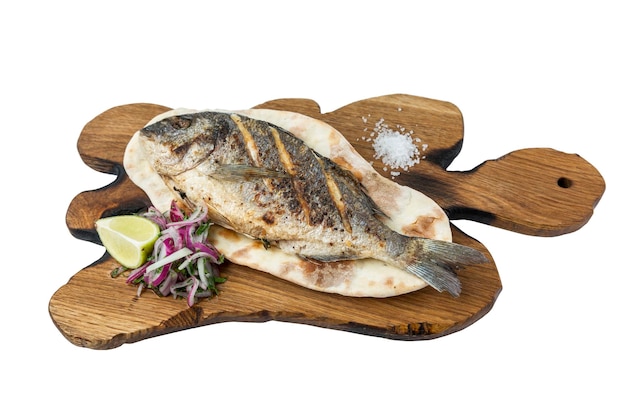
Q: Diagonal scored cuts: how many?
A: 3